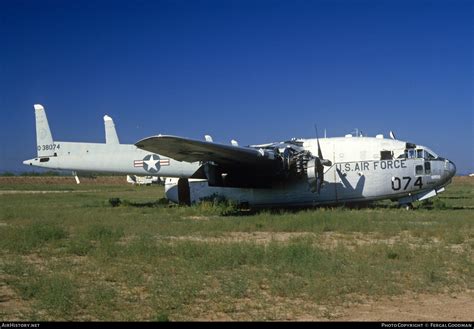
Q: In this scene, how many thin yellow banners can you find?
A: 0